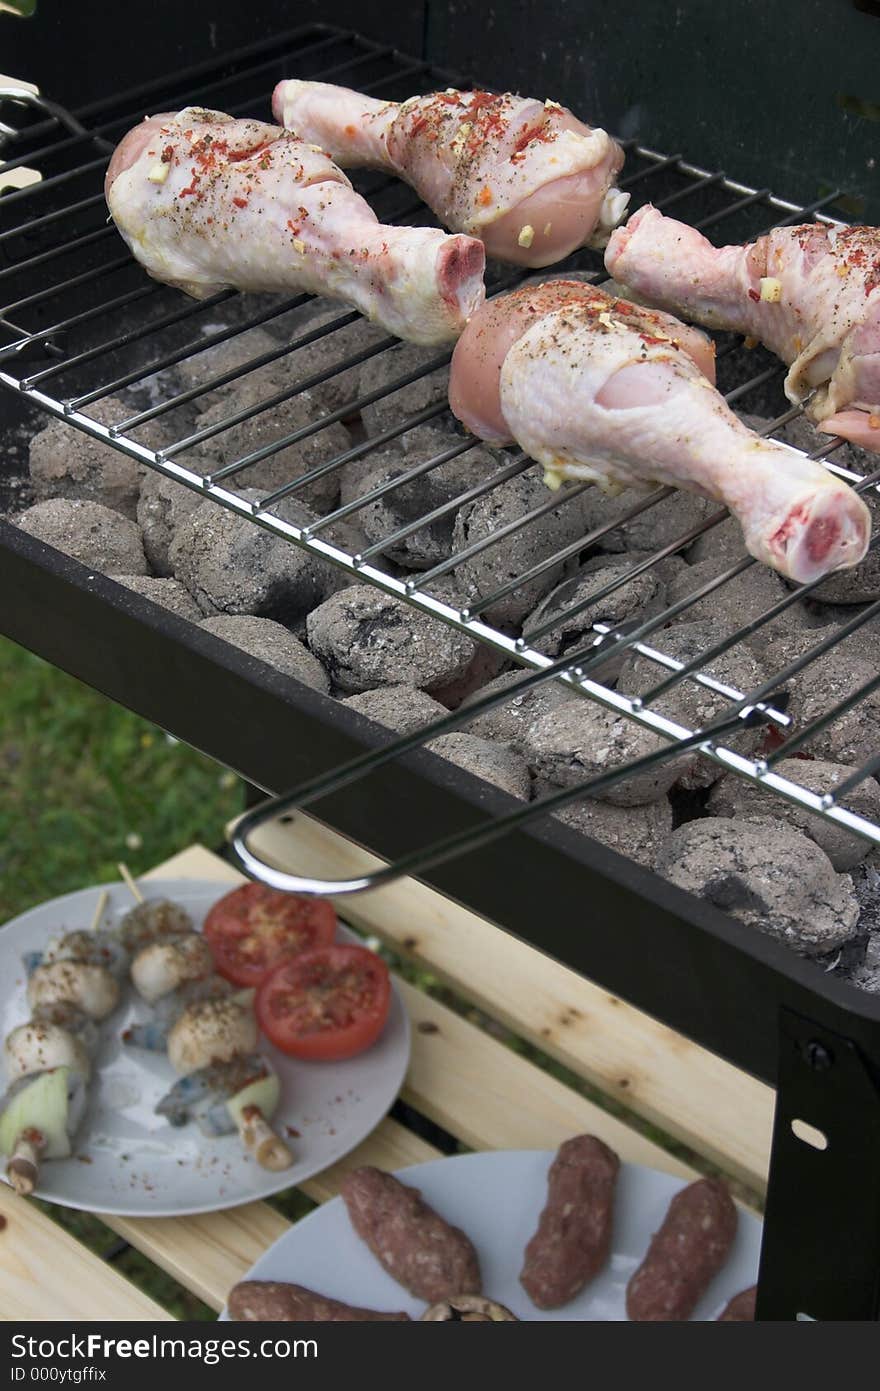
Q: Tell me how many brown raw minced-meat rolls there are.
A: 5